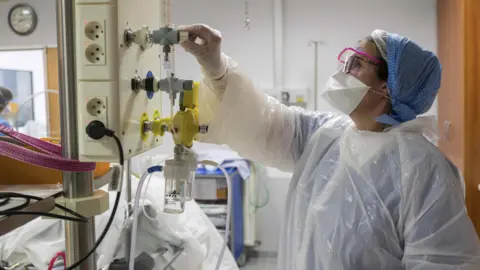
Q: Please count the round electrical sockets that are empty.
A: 3